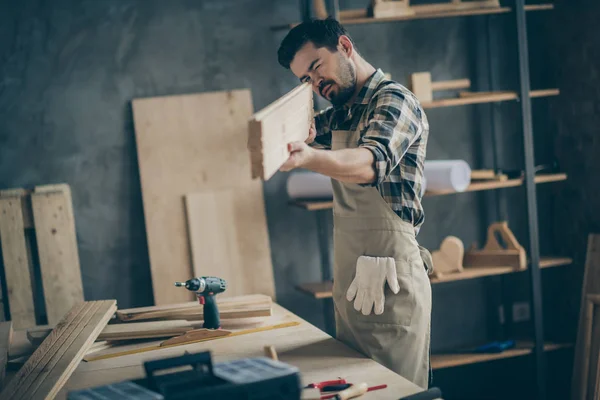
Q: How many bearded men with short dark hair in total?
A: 1